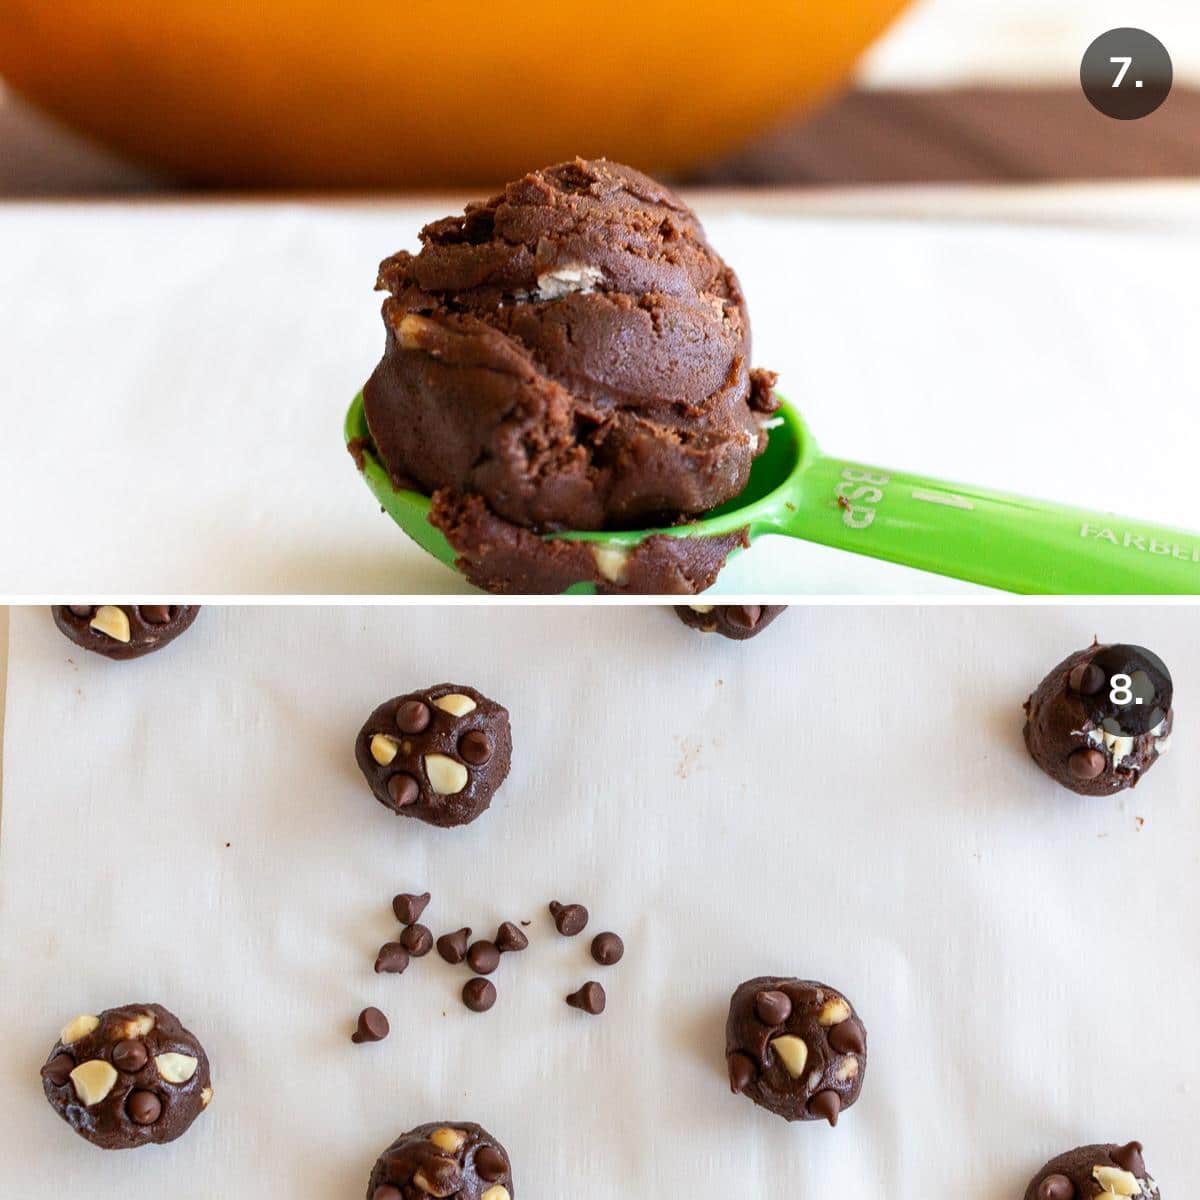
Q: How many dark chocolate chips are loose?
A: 11